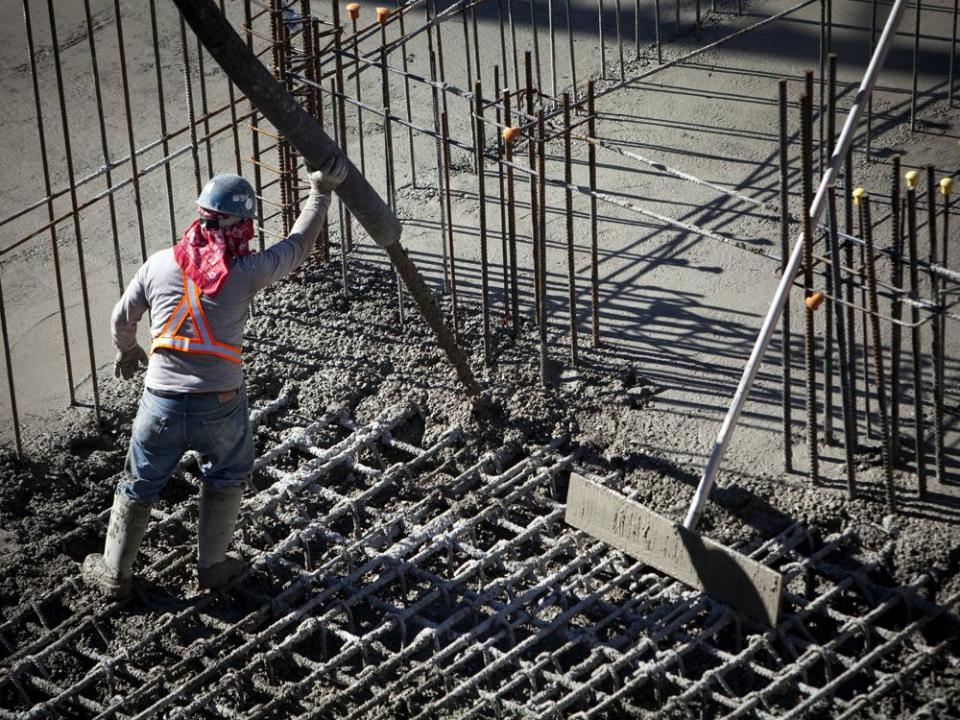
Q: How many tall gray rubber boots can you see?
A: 2